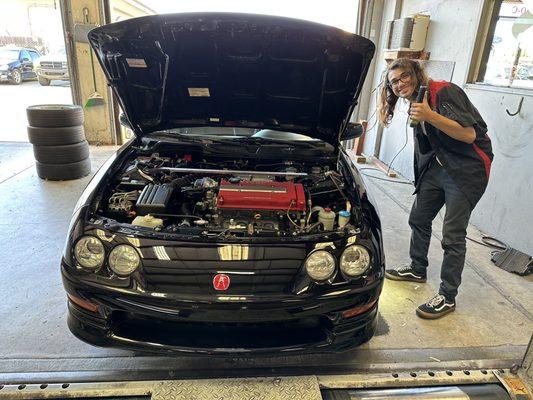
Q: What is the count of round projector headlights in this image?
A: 4